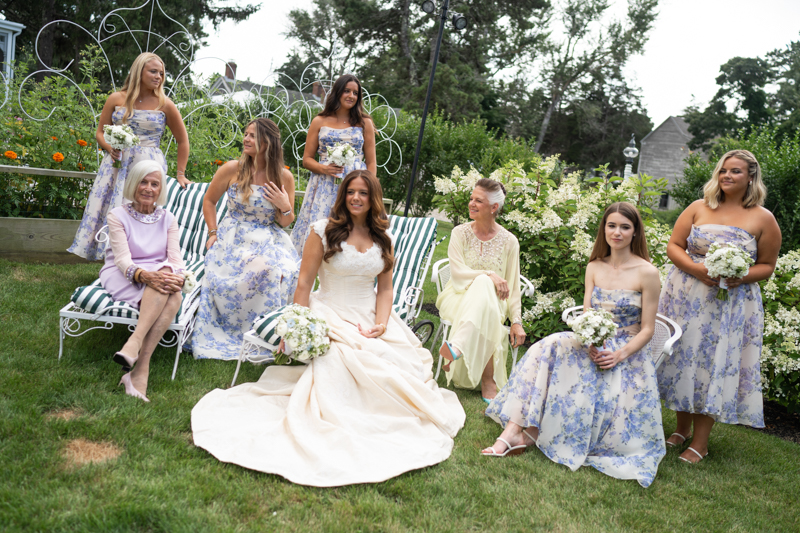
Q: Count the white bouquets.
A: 5